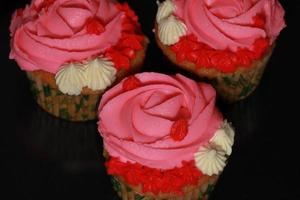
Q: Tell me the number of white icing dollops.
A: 6